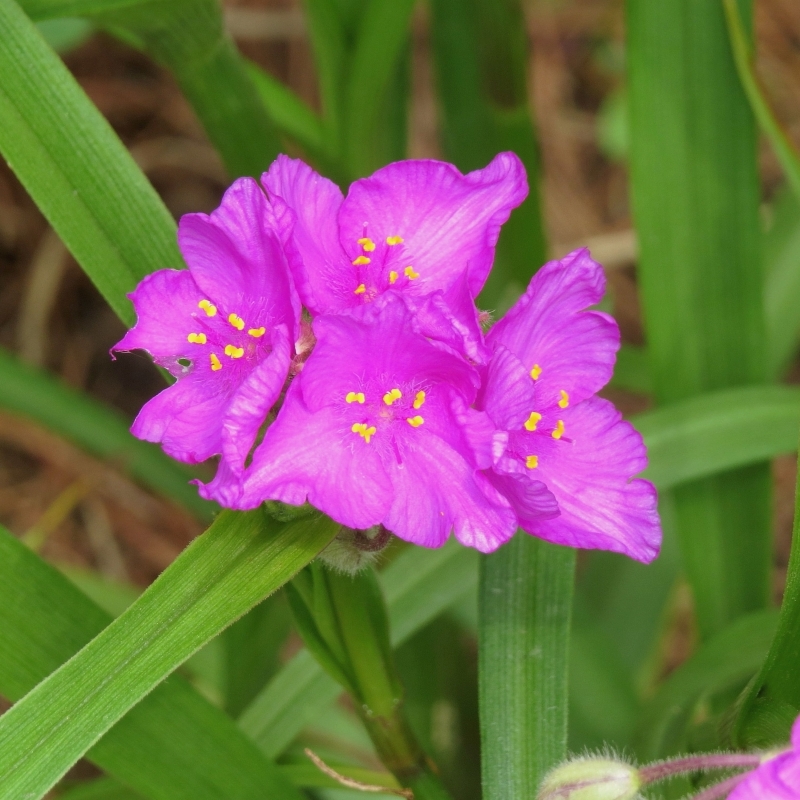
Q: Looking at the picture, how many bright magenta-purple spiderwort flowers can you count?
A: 4